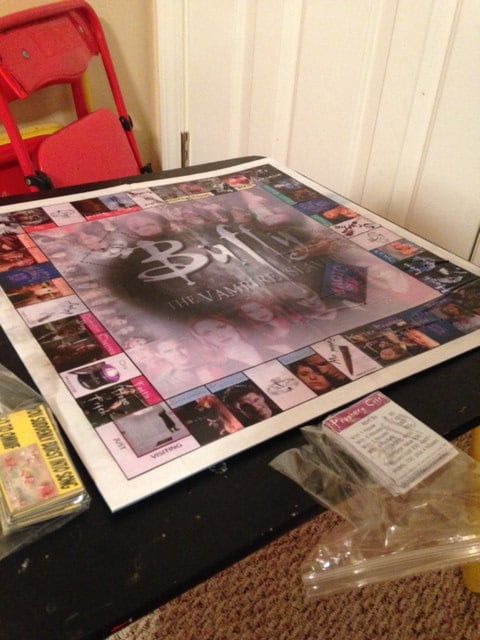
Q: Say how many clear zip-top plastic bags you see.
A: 2